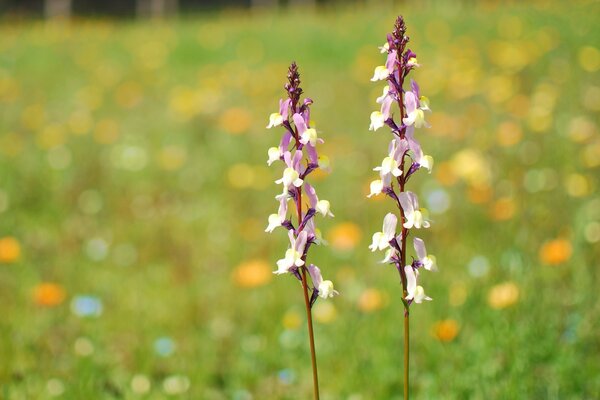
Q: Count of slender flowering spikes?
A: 2